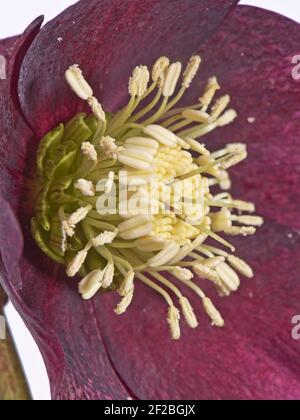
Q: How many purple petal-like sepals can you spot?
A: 5